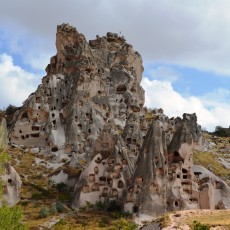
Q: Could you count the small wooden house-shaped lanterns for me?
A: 0